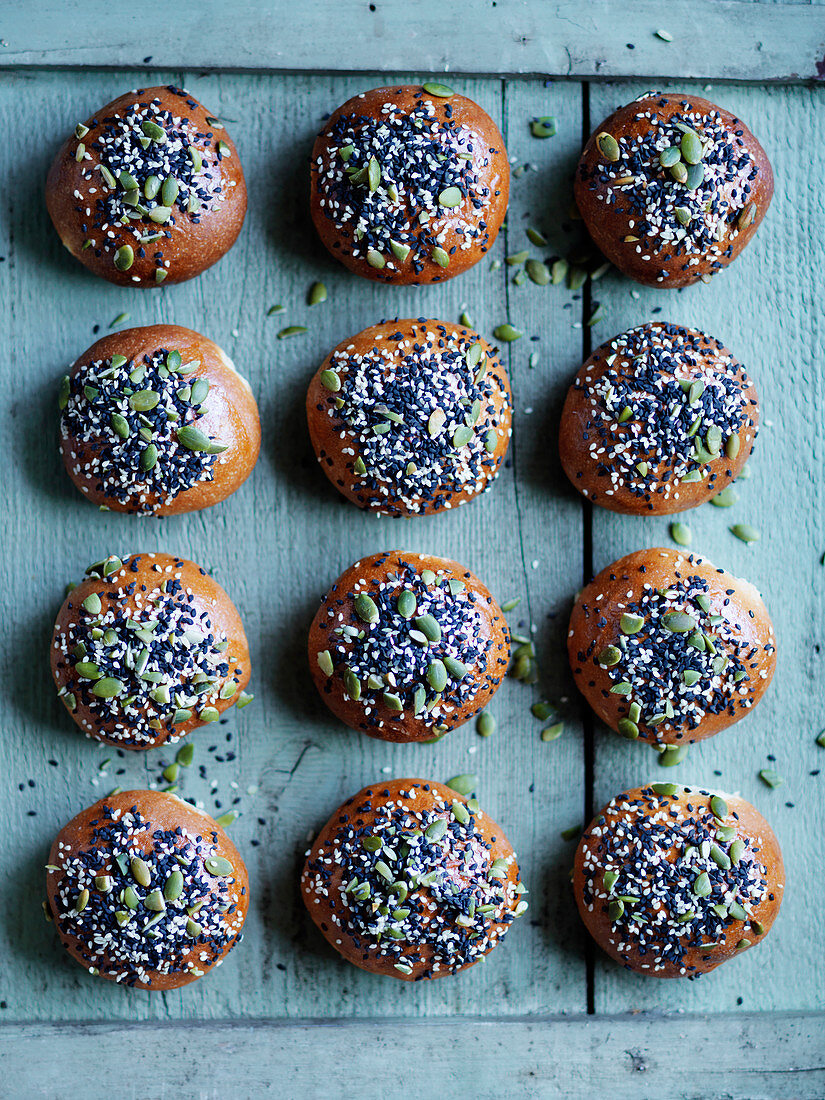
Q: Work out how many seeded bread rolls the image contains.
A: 12